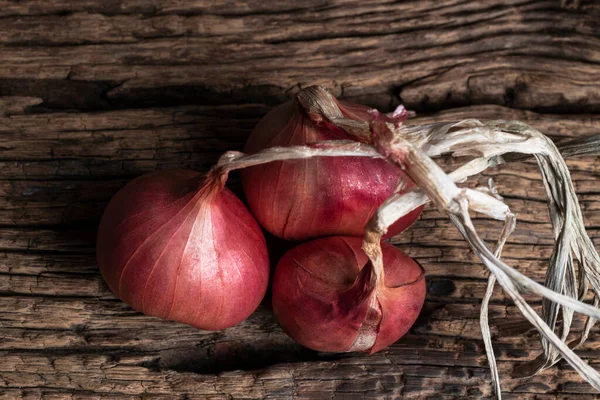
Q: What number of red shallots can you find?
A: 3